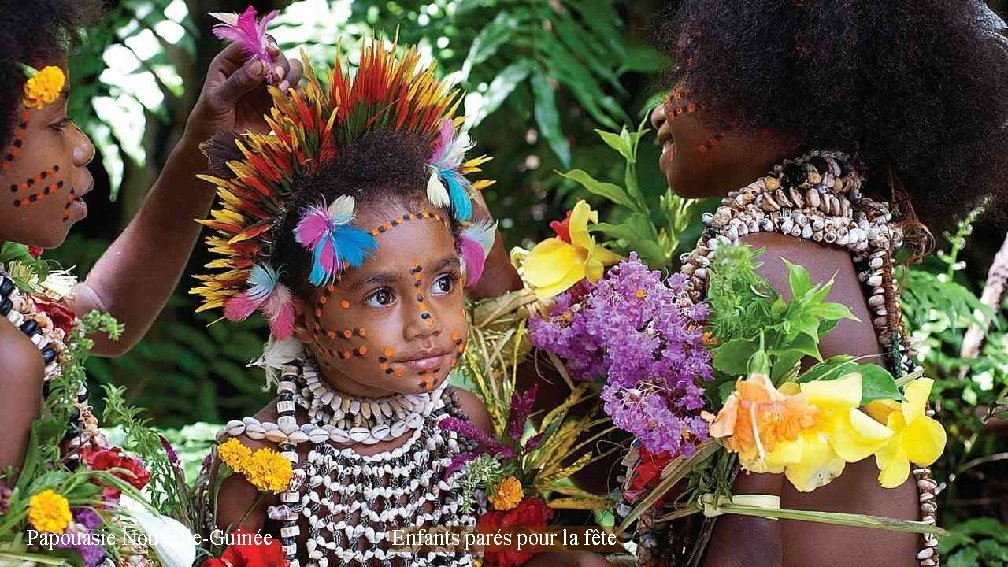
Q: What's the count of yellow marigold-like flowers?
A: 5